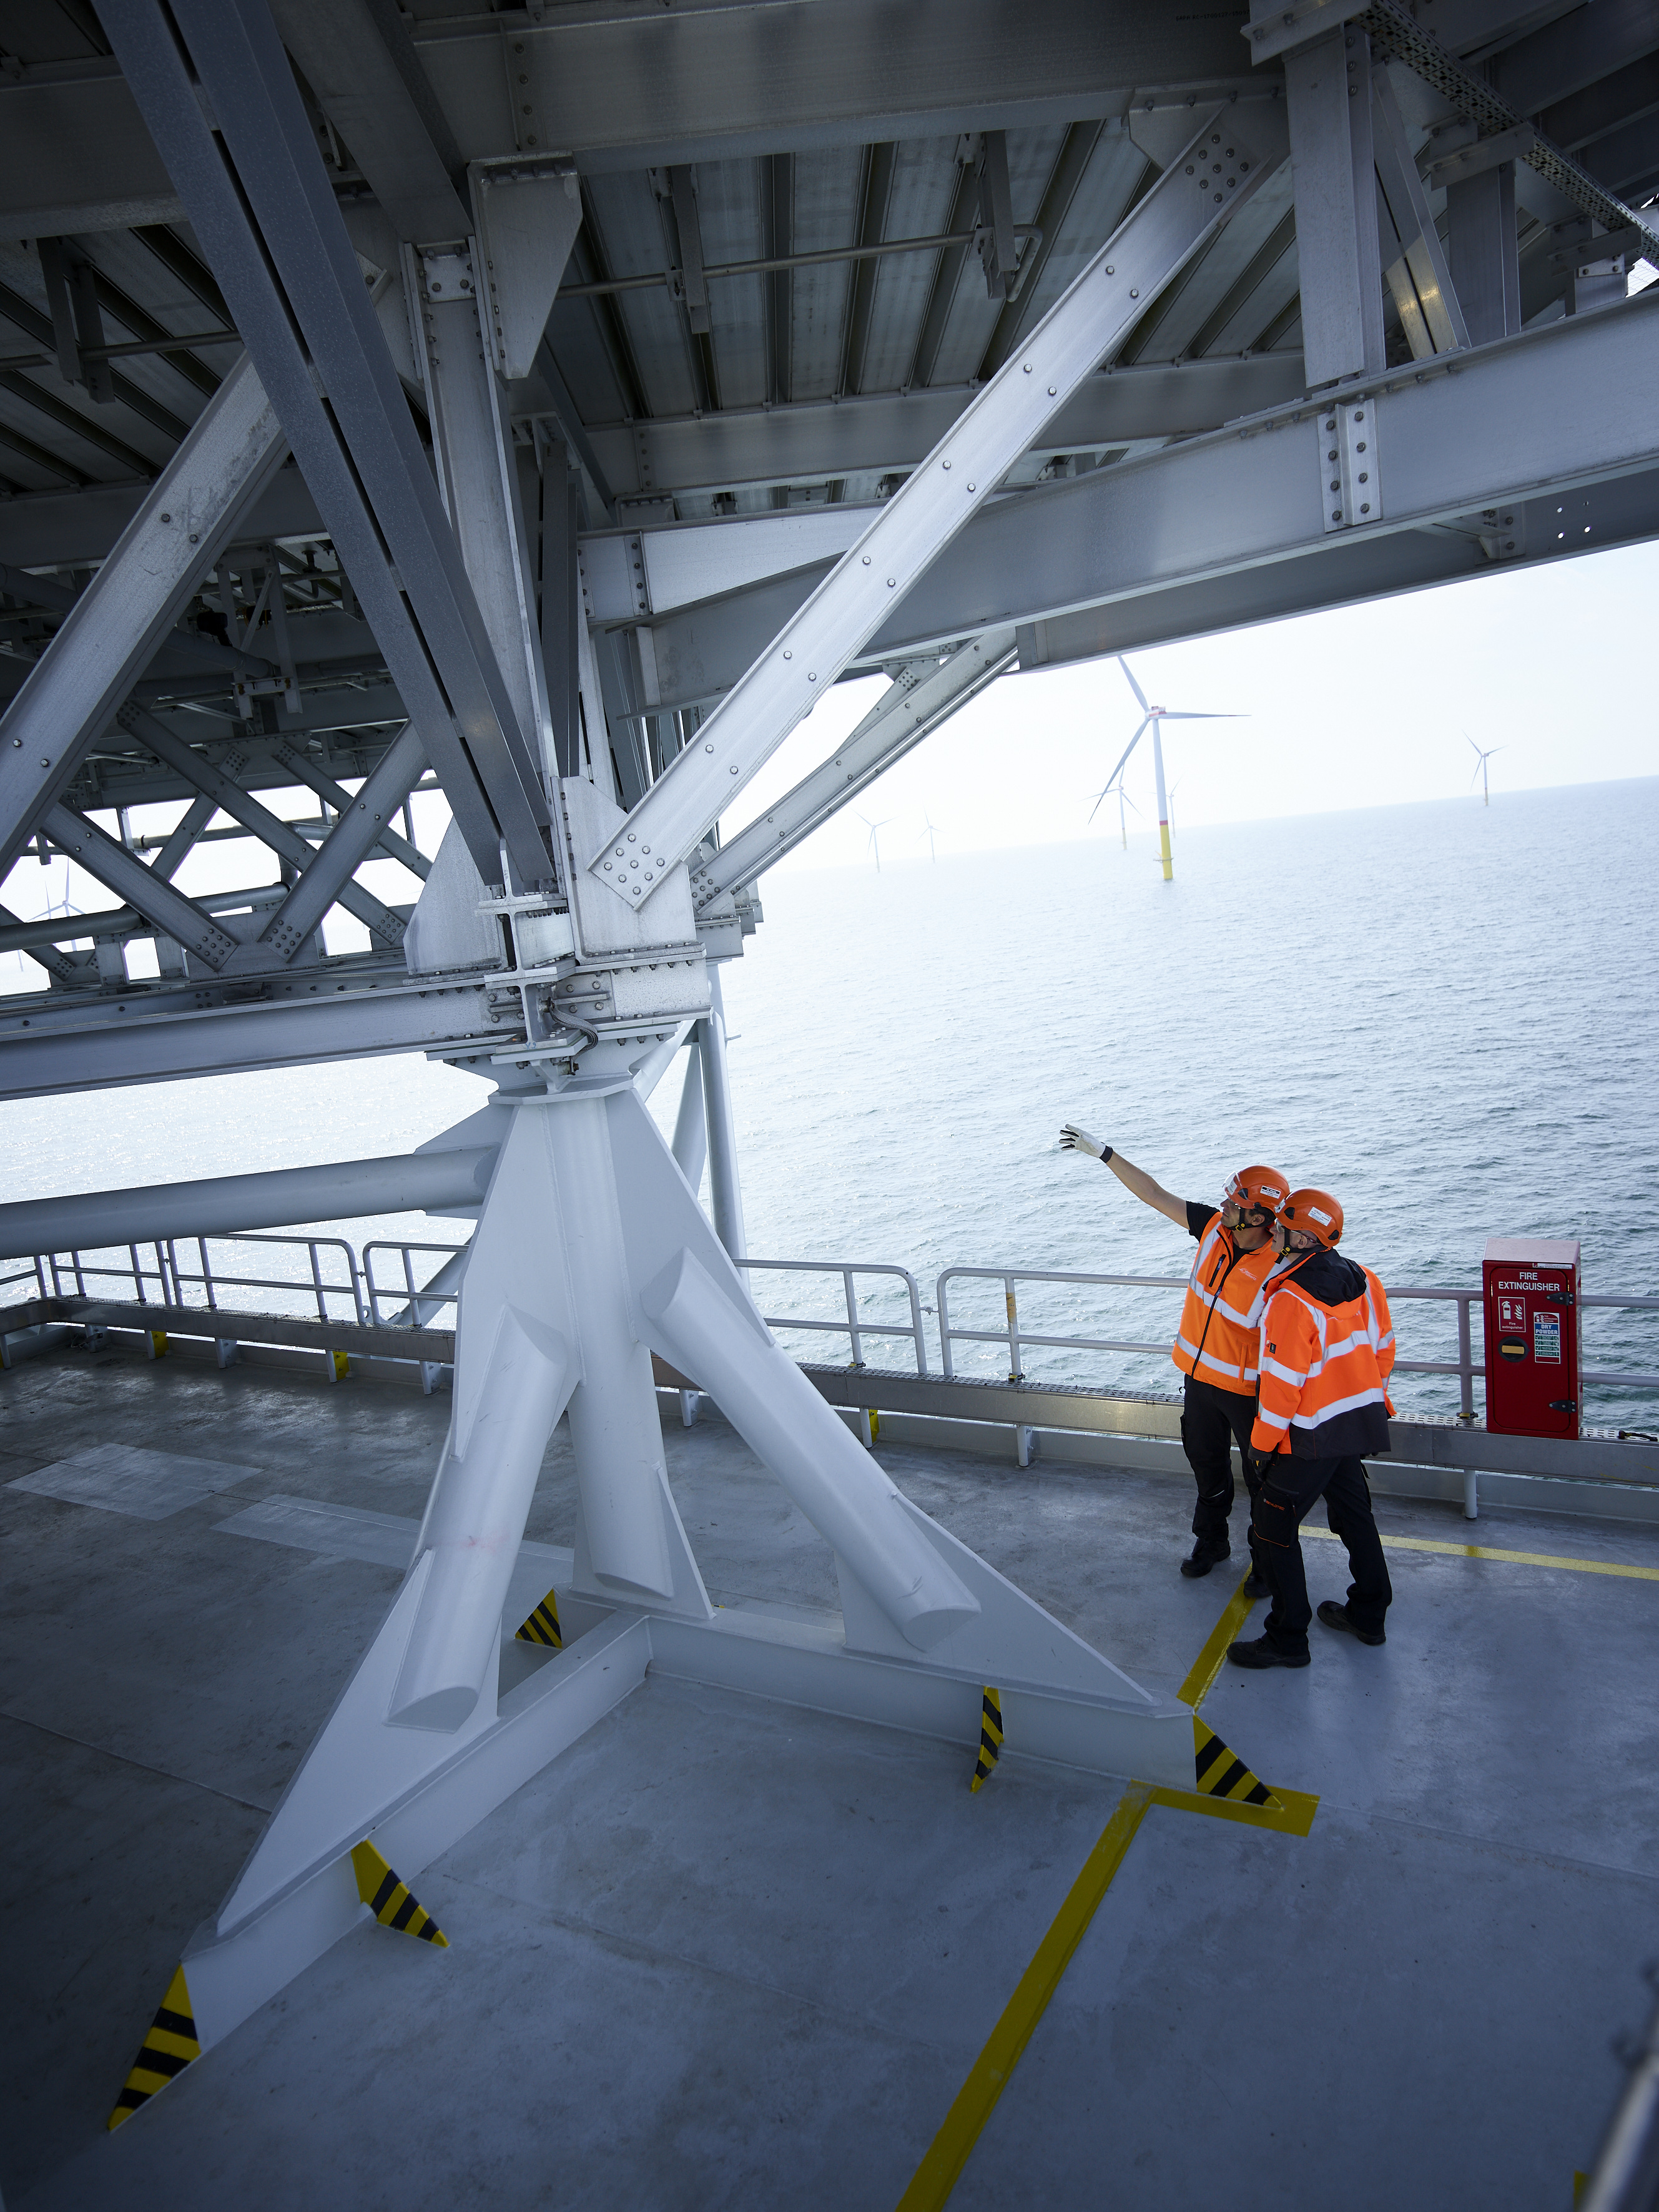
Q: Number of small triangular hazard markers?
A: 5